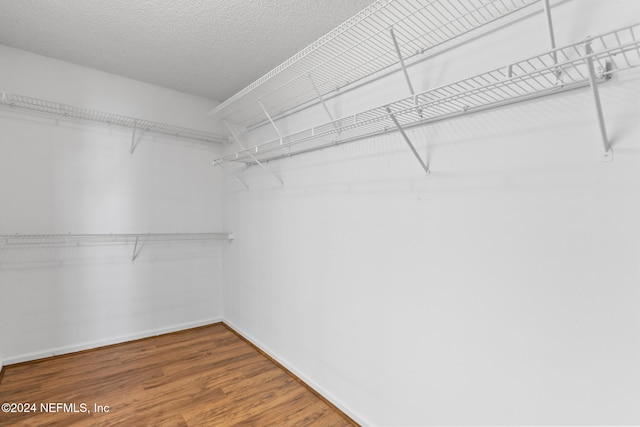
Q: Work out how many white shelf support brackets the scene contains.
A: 11